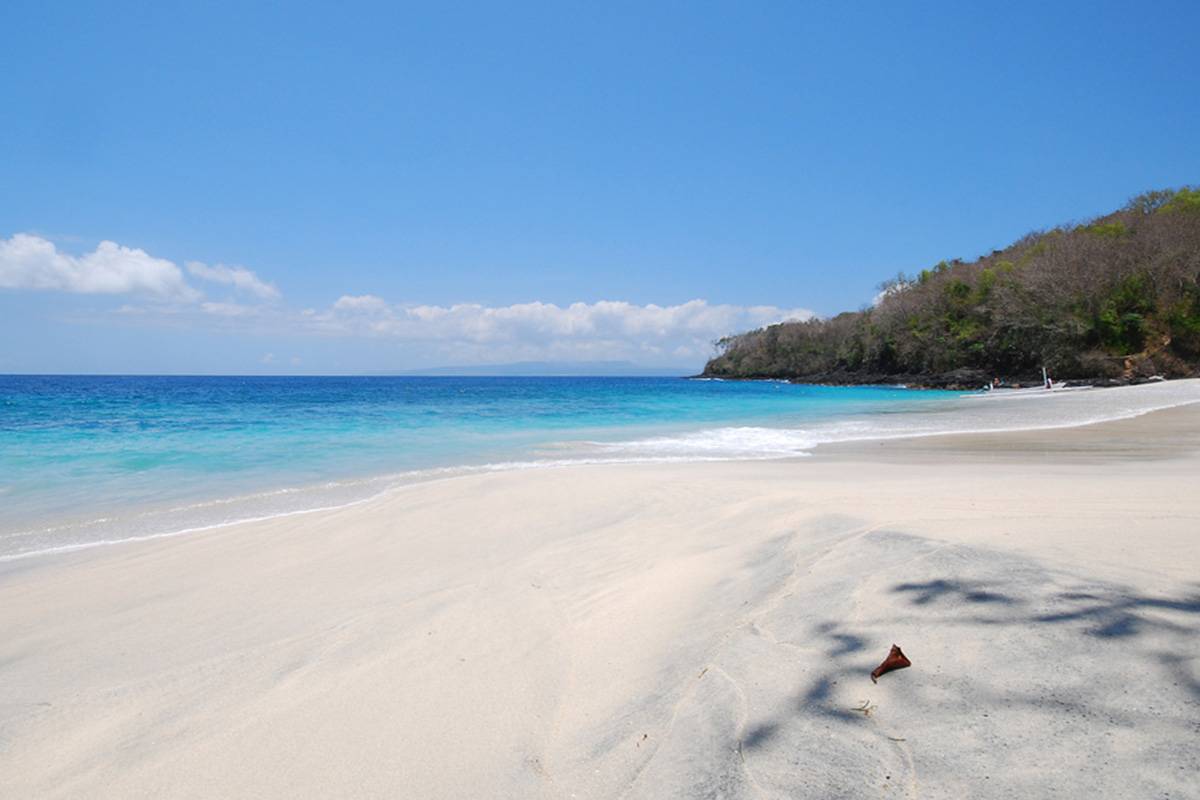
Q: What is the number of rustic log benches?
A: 0